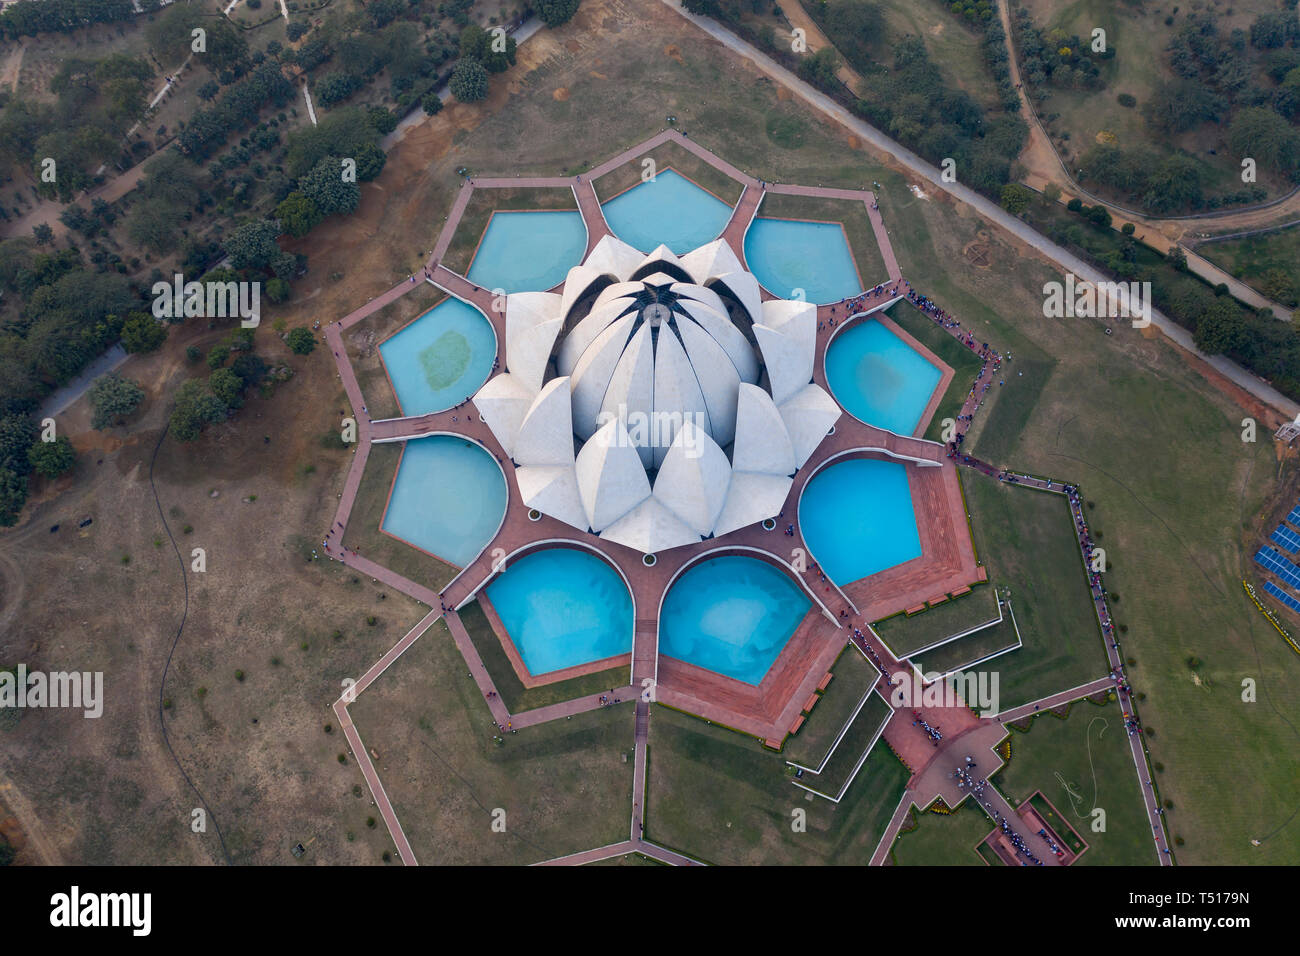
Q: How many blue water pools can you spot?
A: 9